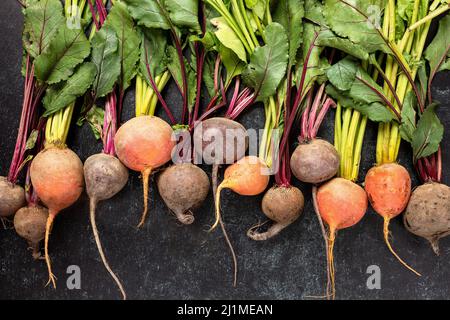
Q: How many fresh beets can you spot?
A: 13